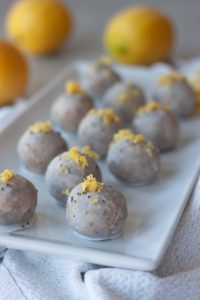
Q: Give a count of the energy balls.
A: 11